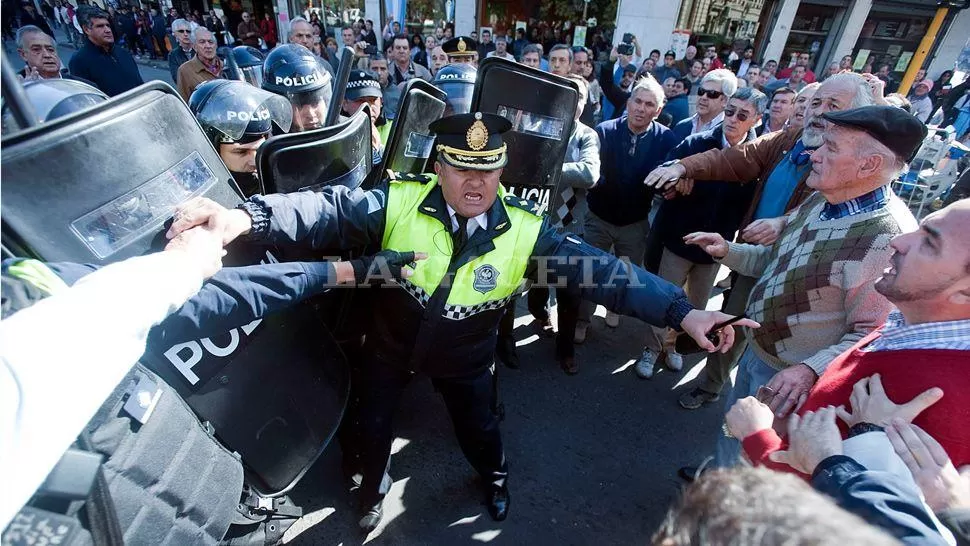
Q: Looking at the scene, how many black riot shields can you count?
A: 4